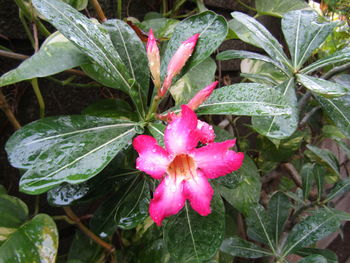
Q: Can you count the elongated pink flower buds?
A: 3